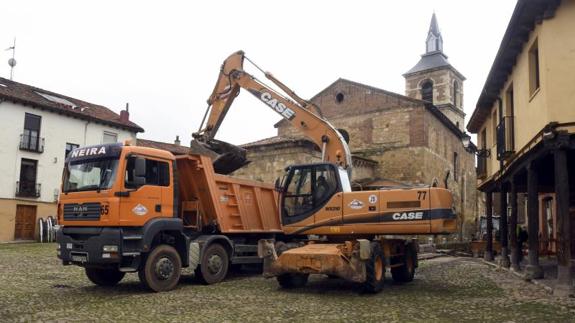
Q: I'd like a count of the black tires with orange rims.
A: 2